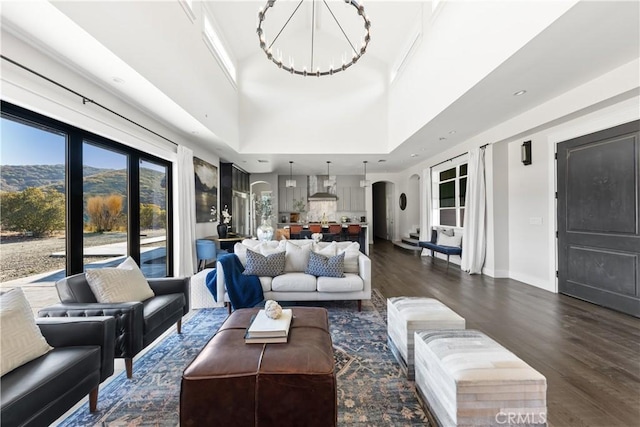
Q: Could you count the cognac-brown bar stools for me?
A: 4